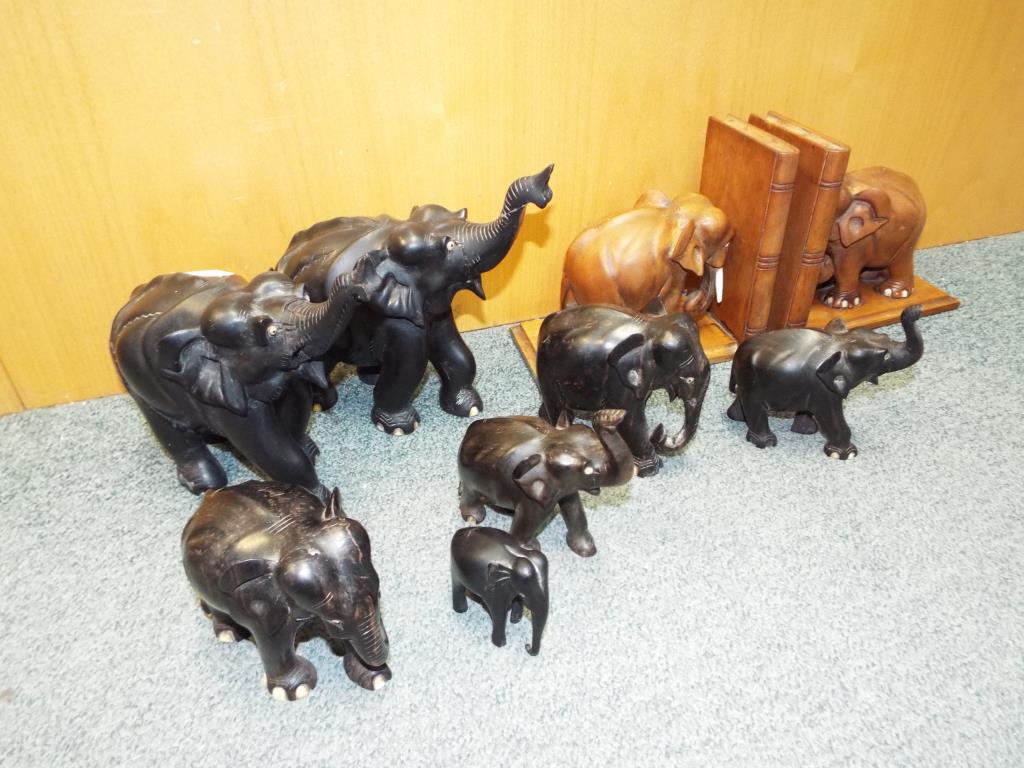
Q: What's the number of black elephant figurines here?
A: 7